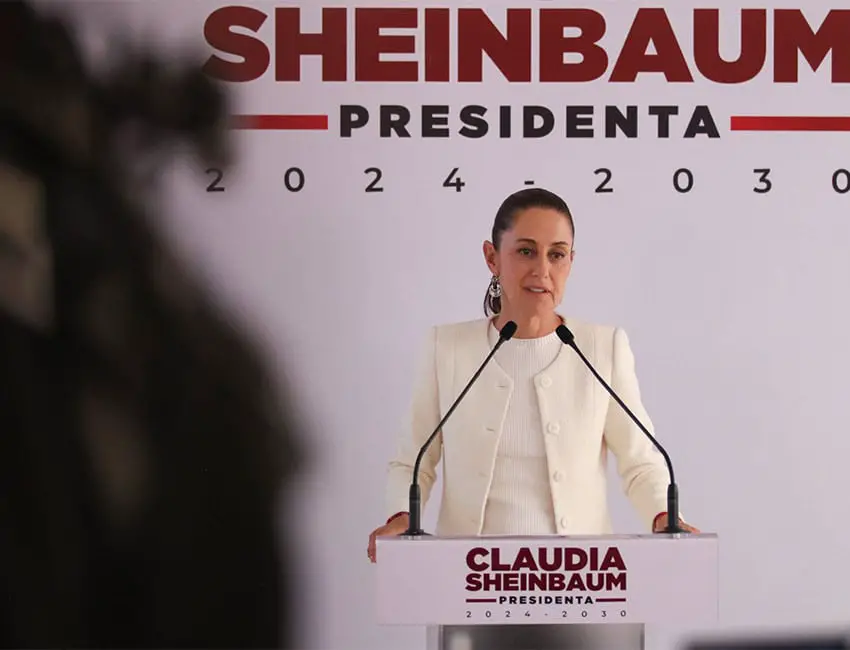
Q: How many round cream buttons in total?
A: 4